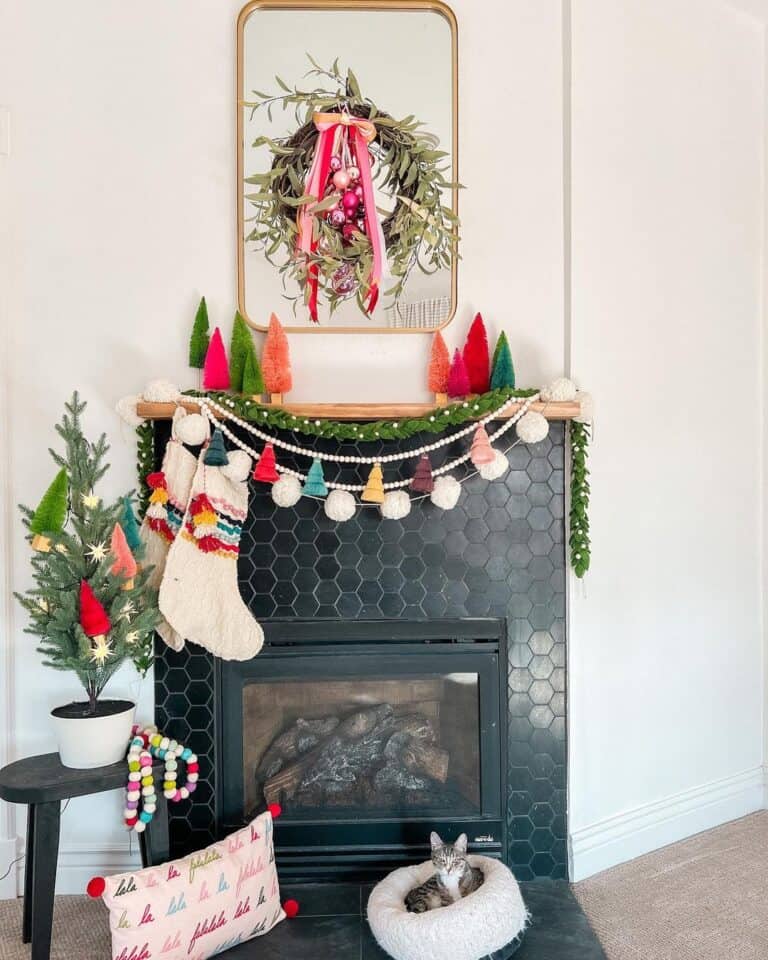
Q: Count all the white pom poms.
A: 12